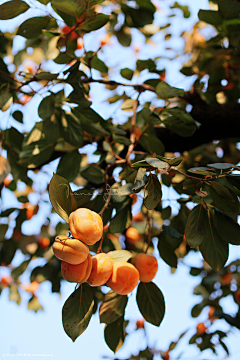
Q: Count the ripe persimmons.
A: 6